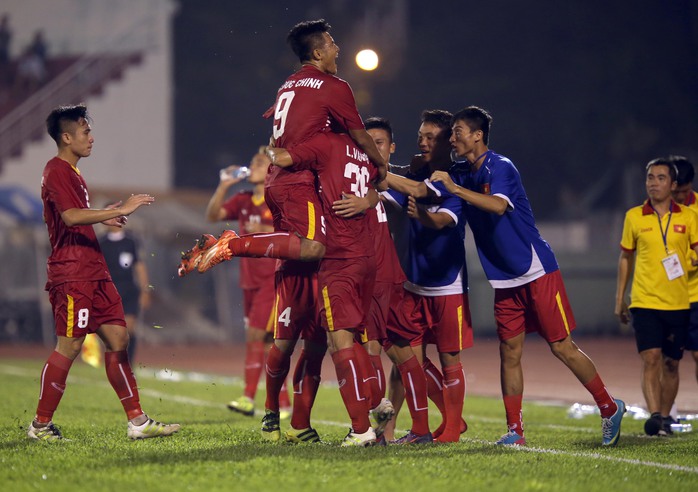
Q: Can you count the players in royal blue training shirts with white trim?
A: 2